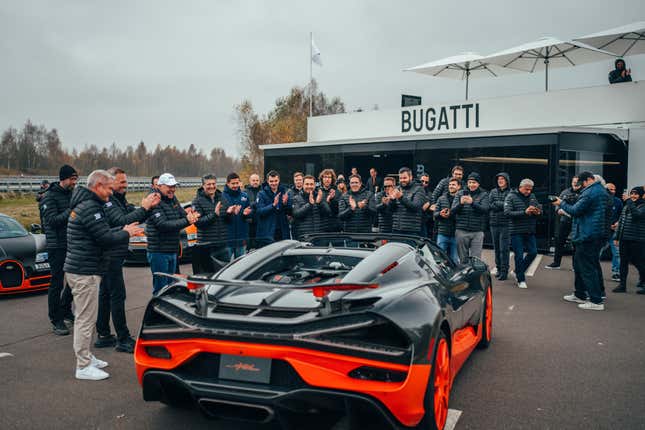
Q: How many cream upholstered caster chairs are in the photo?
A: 0